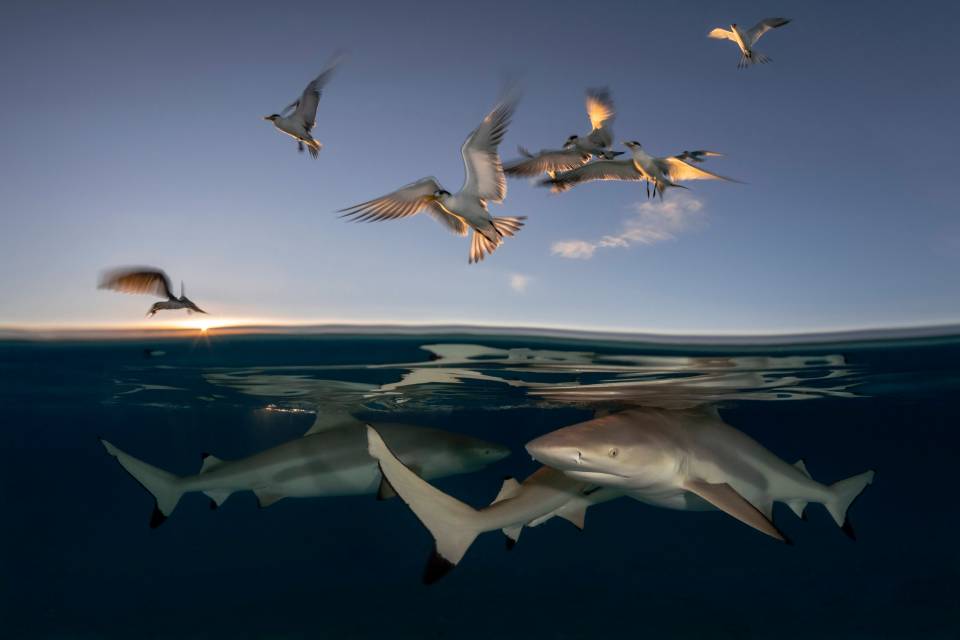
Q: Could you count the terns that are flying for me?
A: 7